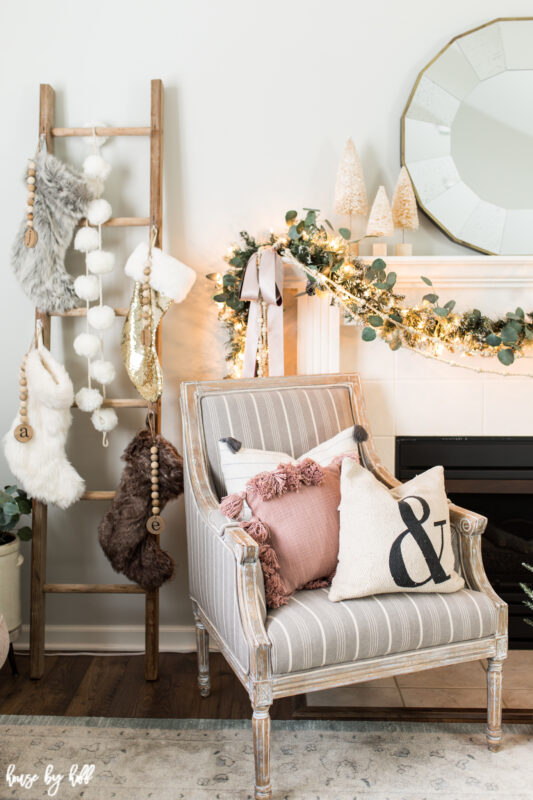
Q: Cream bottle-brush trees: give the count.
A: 3